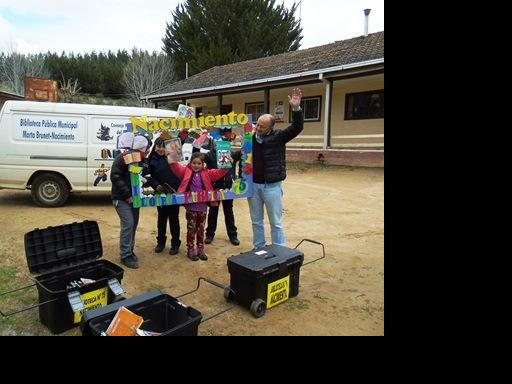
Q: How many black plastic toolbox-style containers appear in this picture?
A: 3